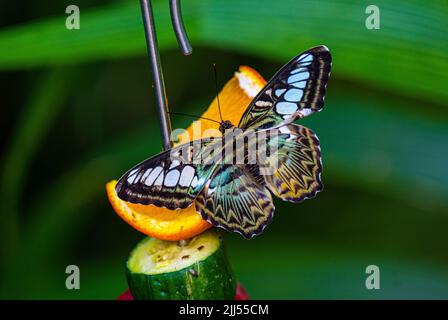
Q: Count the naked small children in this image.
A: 0